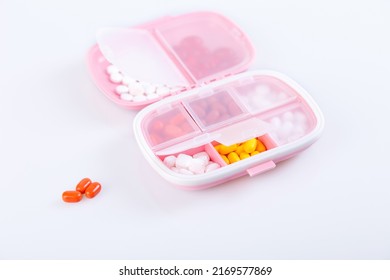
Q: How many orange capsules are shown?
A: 3